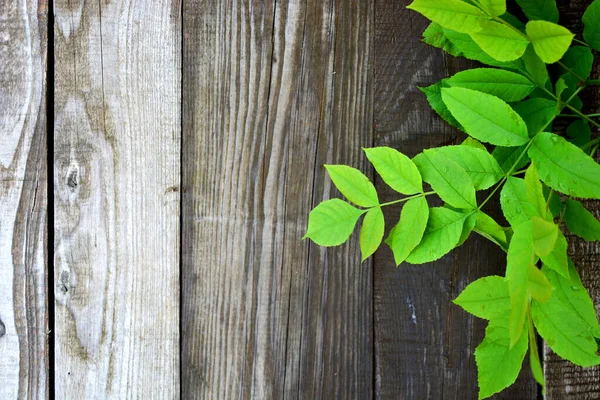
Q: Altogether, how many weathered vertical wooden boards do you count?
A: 5